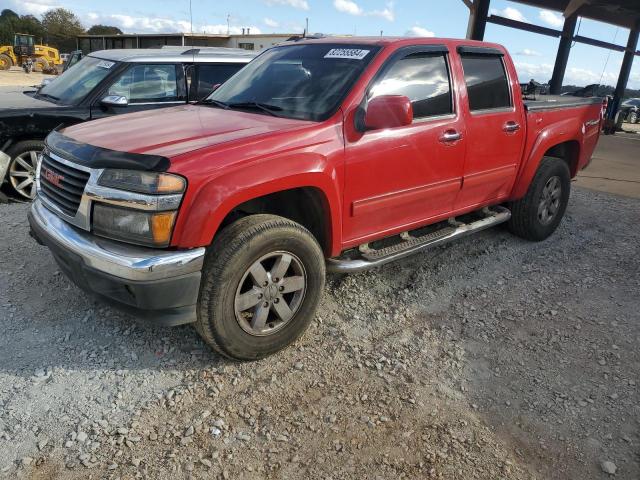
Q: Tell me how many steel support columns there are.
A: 3